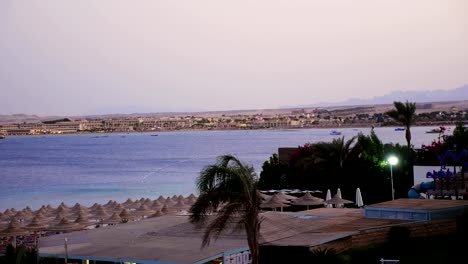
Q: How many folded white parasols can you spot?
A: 3